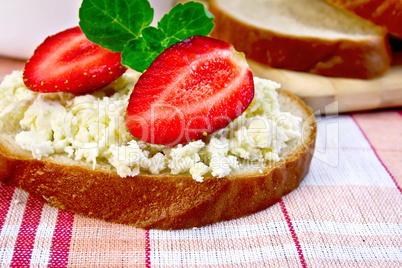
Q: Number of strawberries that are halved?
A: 2